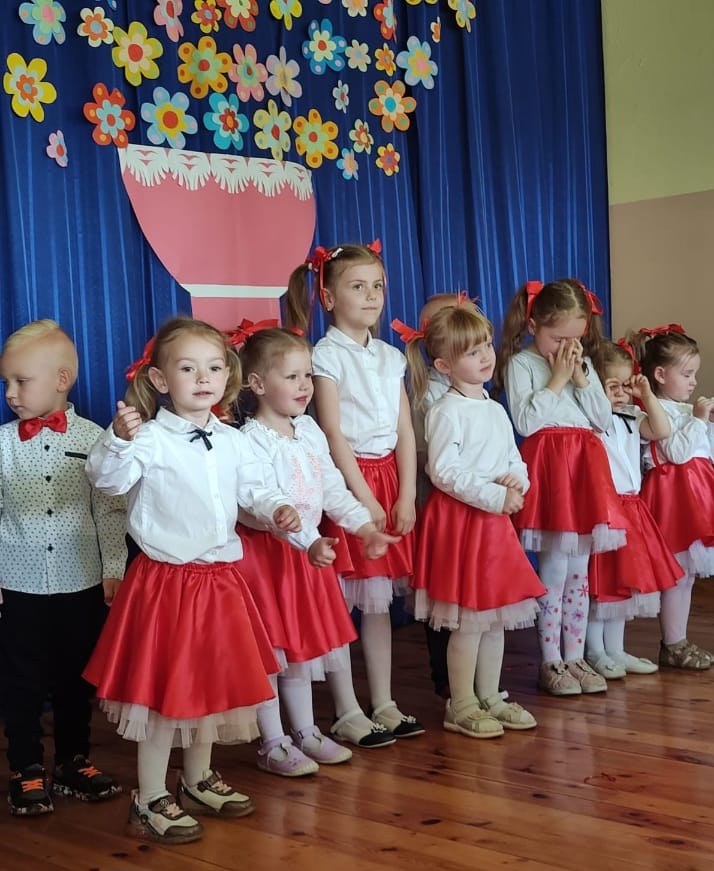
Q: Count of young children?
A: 9